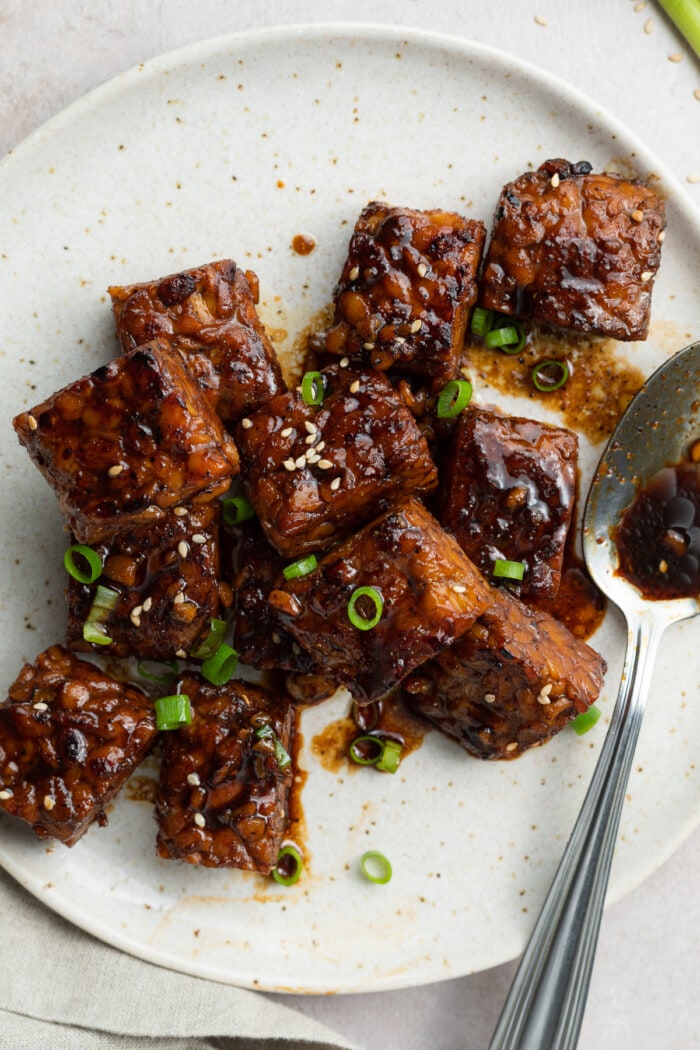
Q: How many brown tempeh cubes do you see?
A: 12